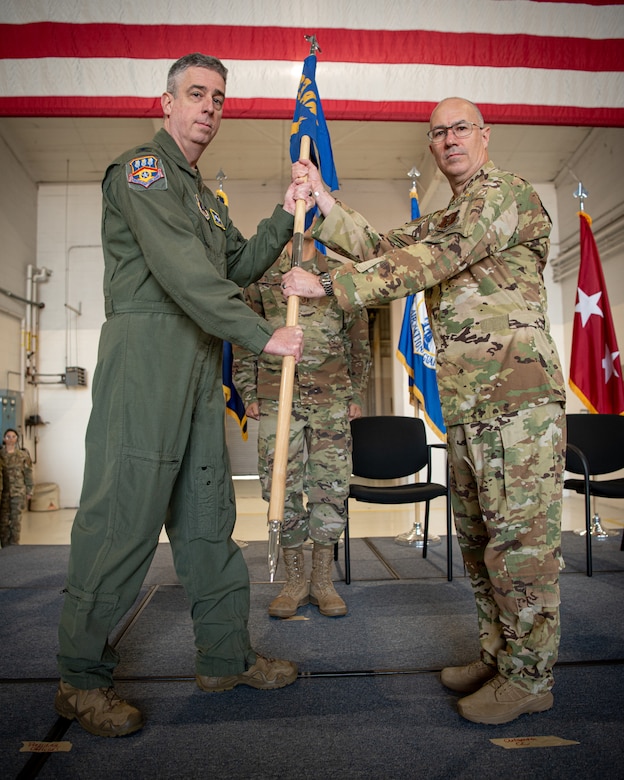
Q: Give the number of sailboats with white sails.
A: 0